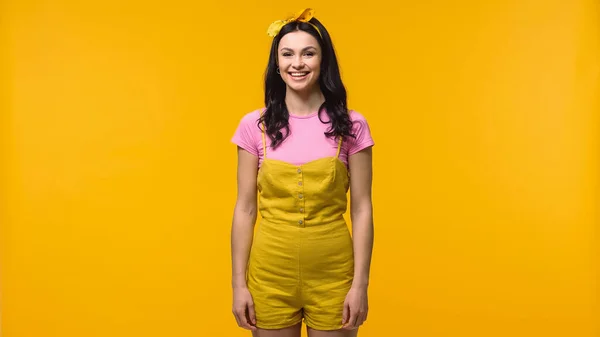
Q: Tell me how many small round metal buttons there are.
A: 5